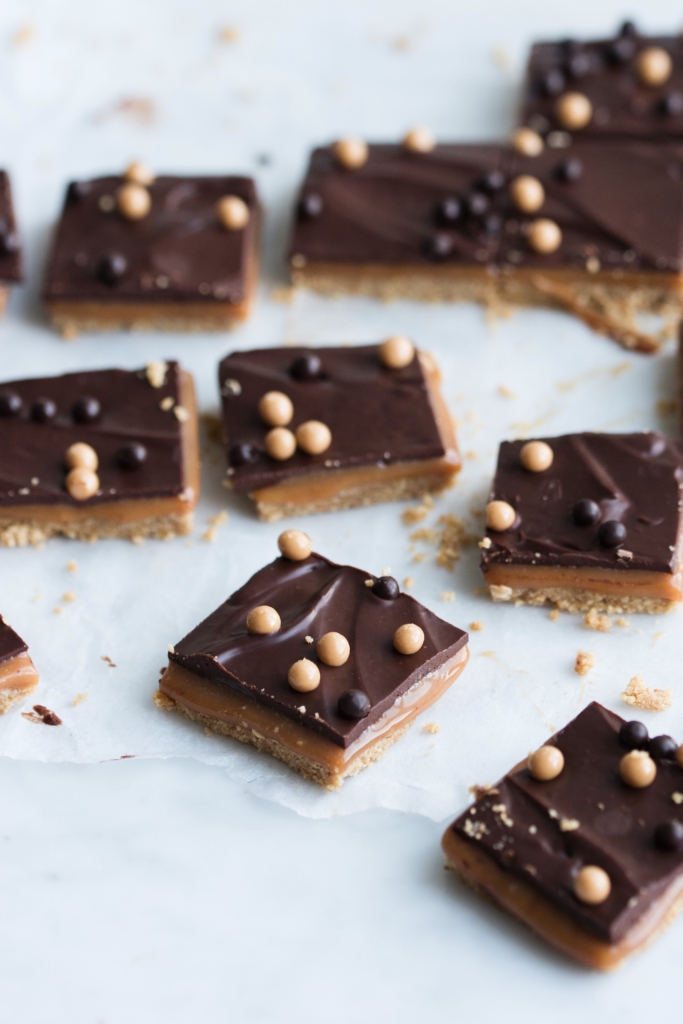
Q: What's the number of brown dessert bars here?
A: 11